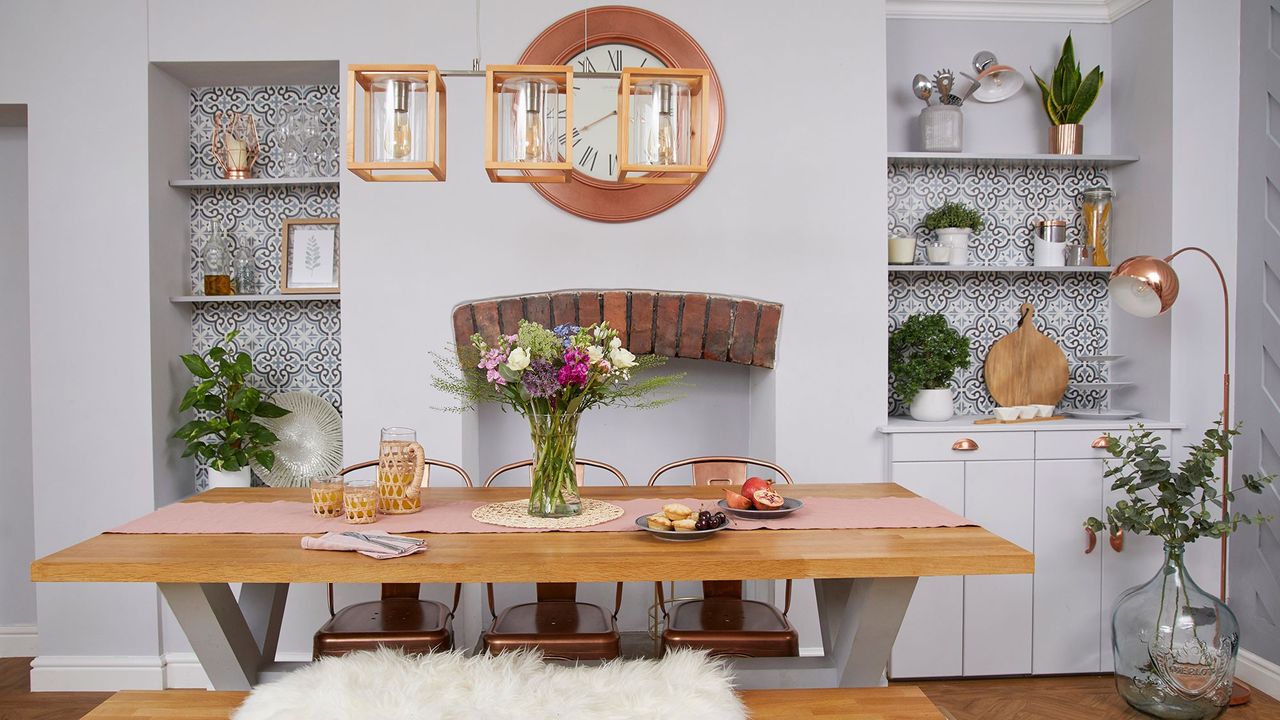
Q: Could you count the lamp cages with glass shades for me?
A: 3